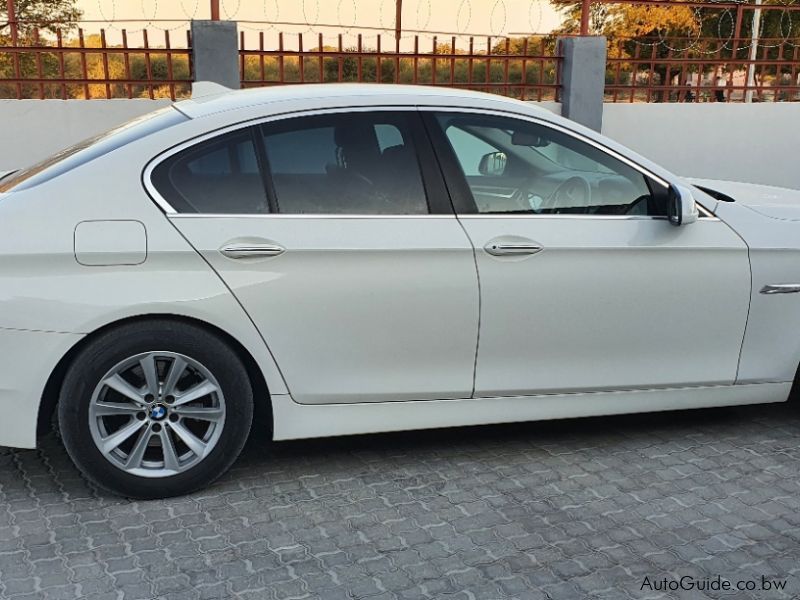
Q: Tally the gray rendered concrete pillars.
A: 2